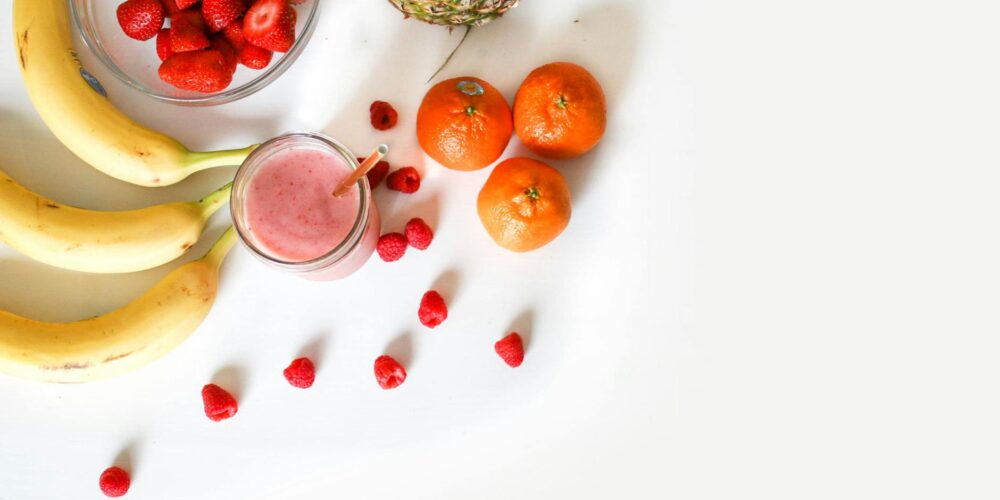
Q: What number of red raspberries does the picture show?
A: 11